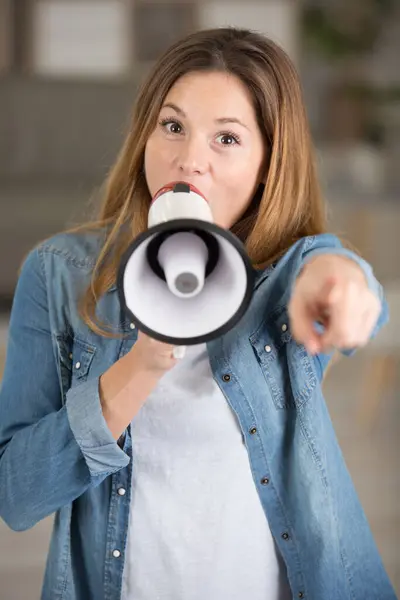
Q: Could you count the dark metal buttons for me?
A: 5